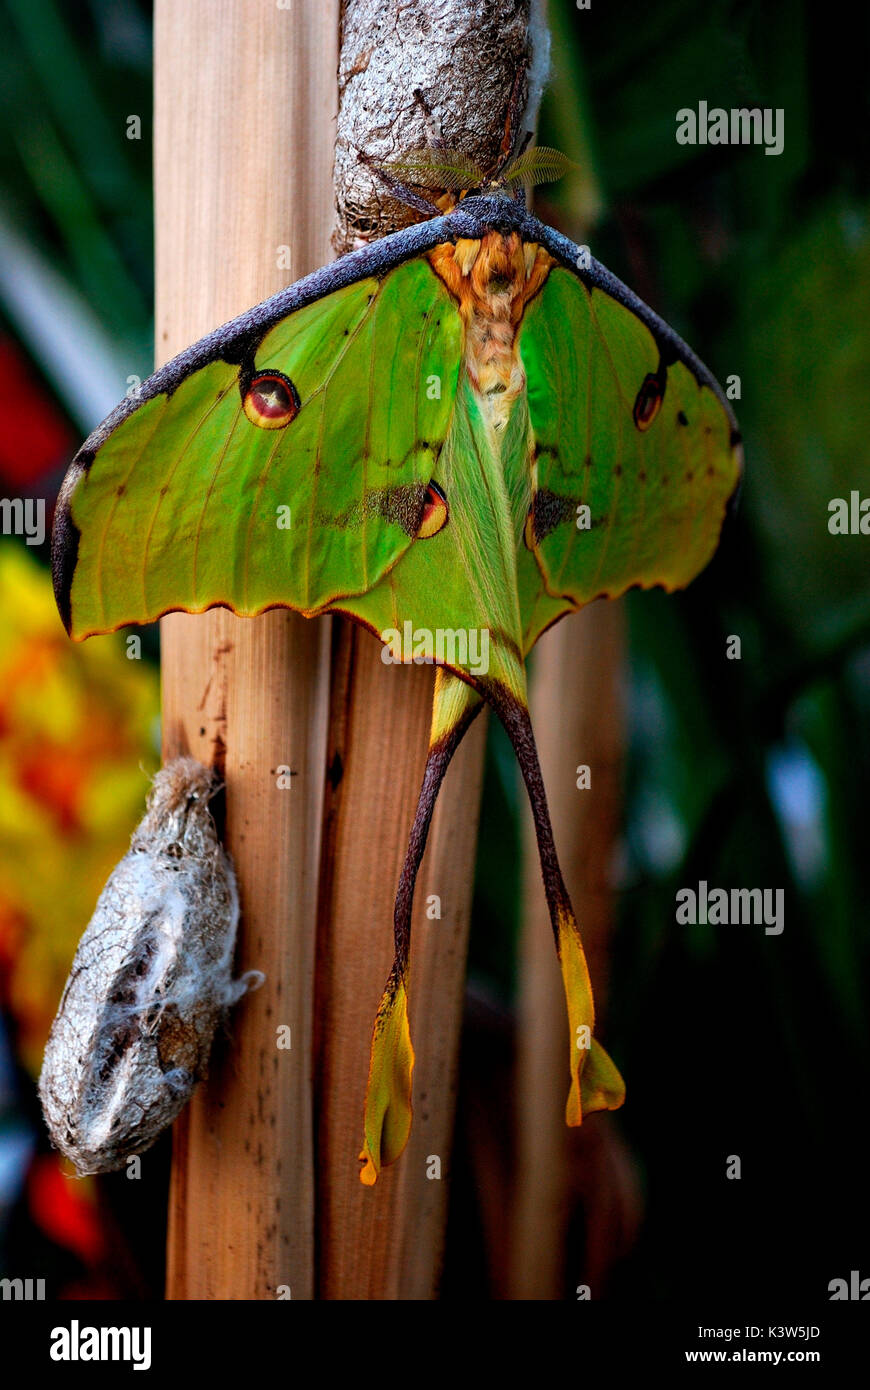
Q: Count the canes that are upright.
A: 3